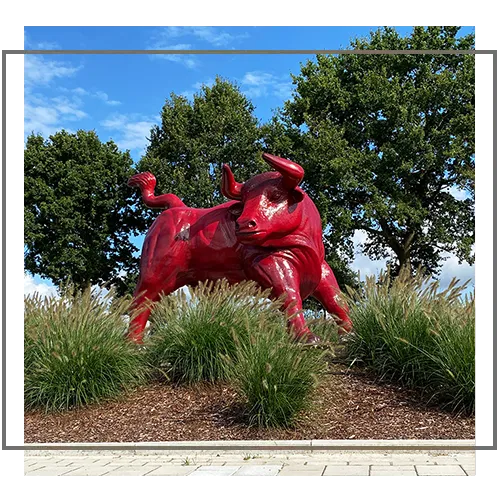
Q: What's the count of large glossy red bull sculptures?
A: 1